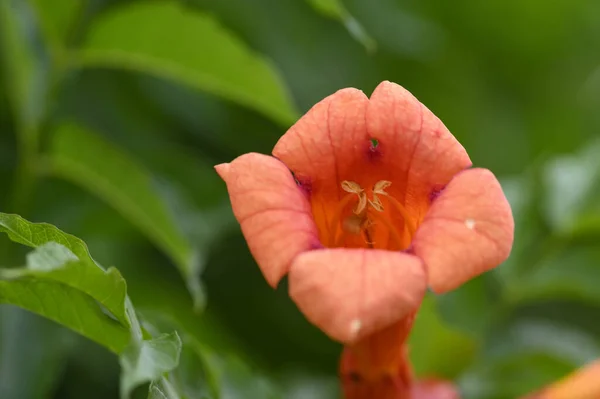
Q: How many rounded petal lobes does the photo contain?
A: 5